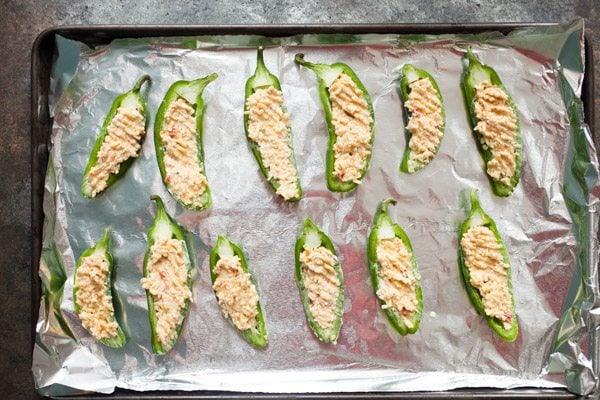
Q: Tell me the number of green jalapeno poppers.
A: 12